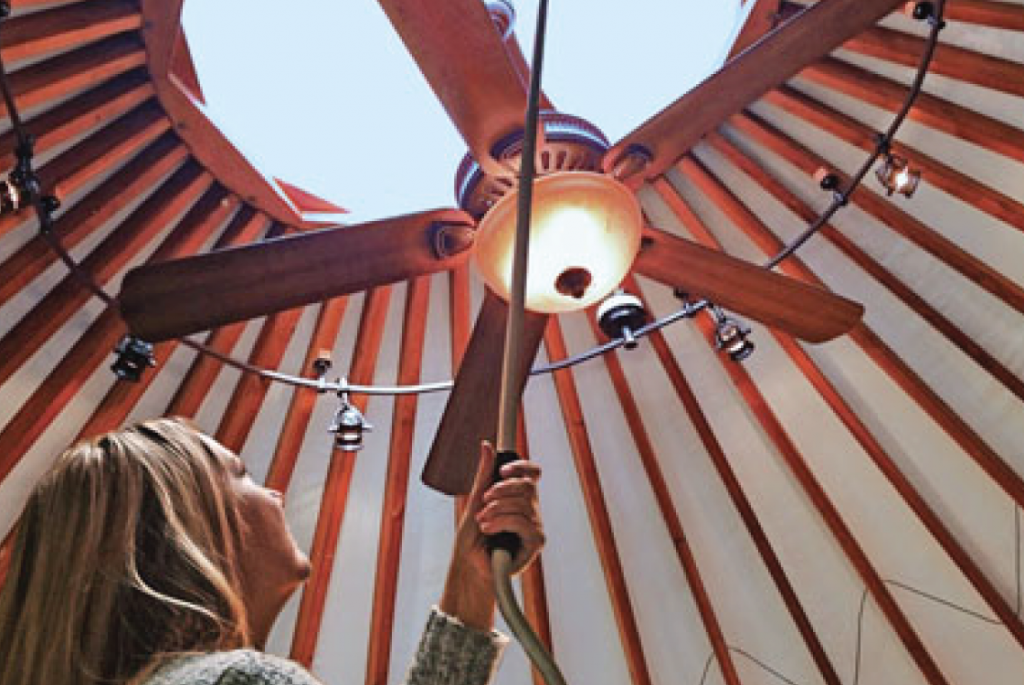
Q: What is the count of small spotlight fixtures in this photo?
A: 5